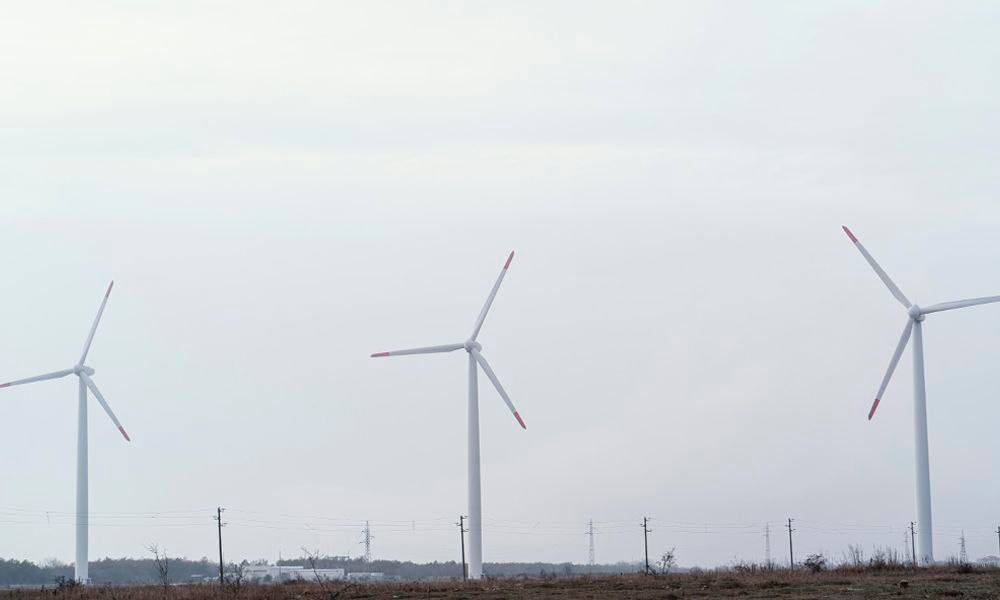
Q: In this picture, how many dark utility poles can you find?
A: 6